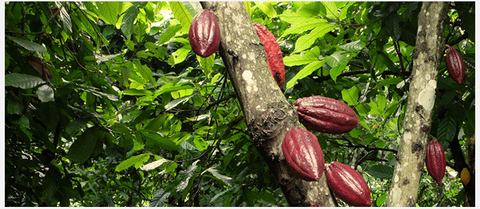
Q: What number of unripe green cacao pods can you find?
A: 0